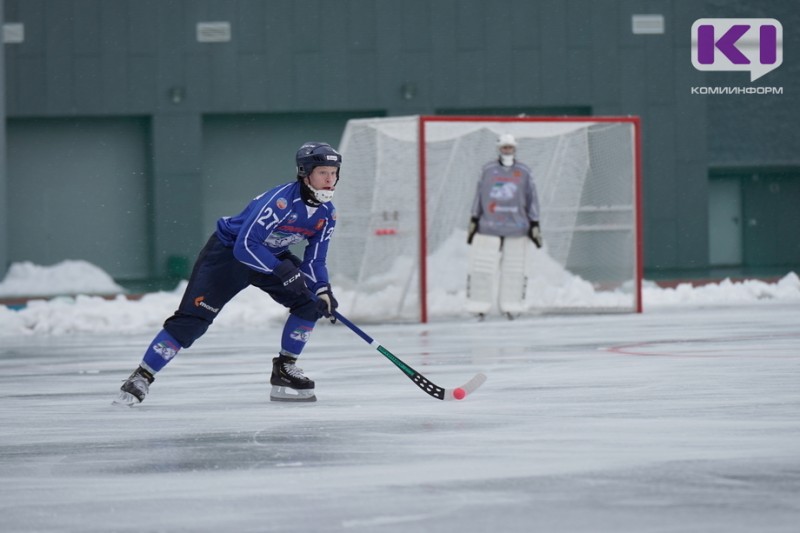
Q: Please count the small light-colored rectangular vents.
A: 3